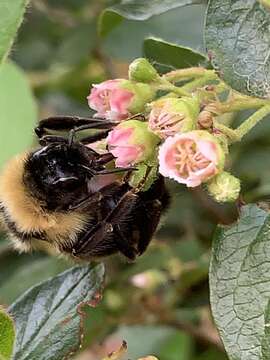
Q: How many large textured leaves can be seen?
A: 3